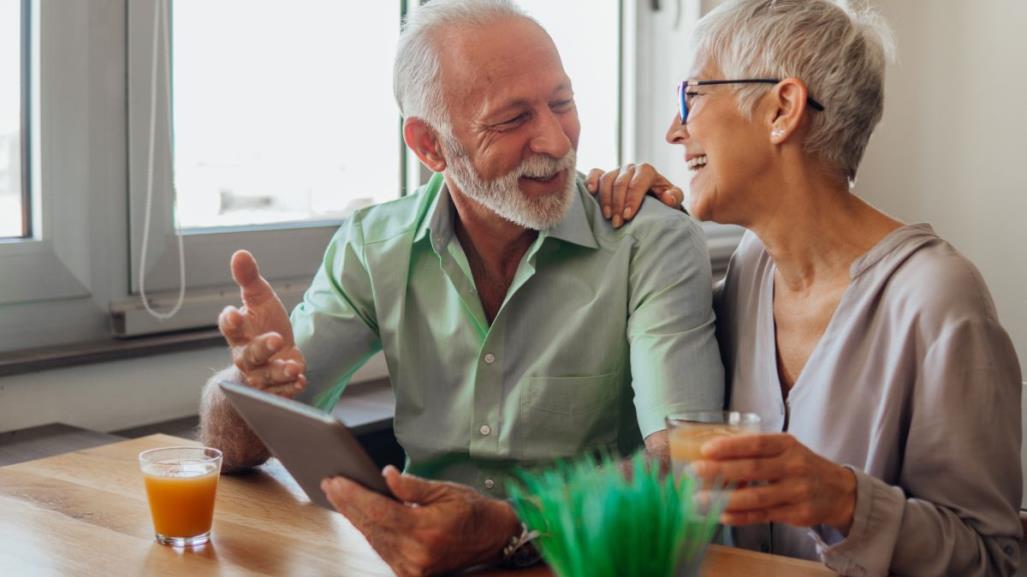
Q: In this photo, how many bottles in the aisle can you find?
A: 0